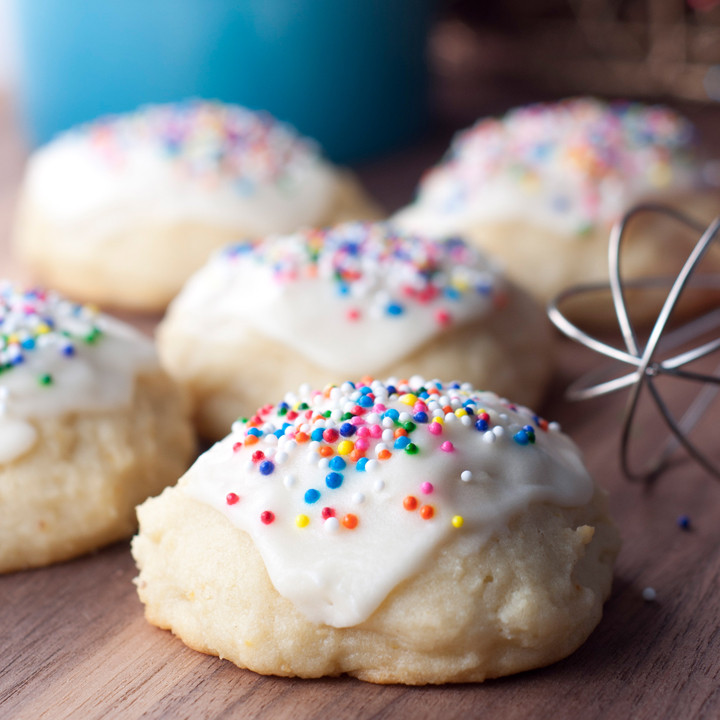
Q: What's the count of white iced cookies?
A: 5